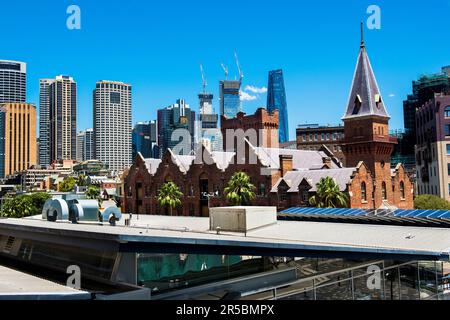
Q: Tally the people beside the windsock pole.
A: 0